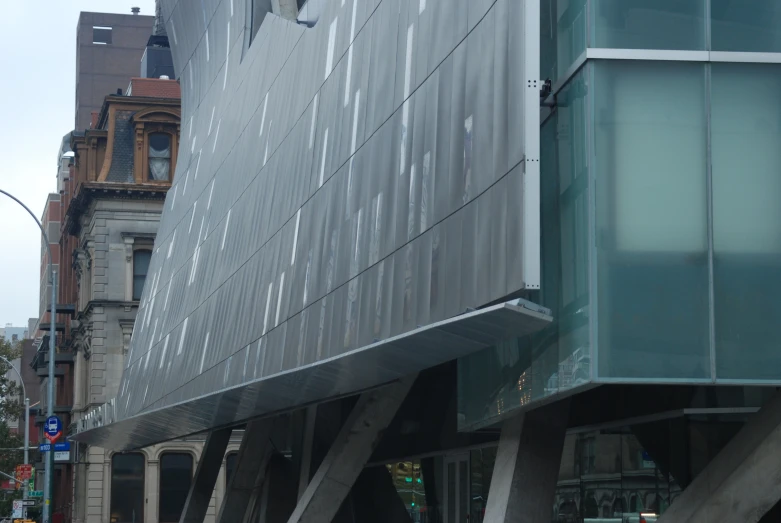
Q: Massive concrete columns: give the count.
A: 5